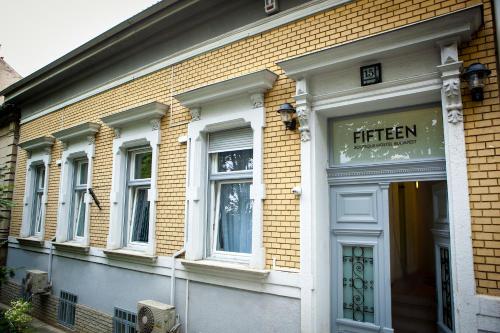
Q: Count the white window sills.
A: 4